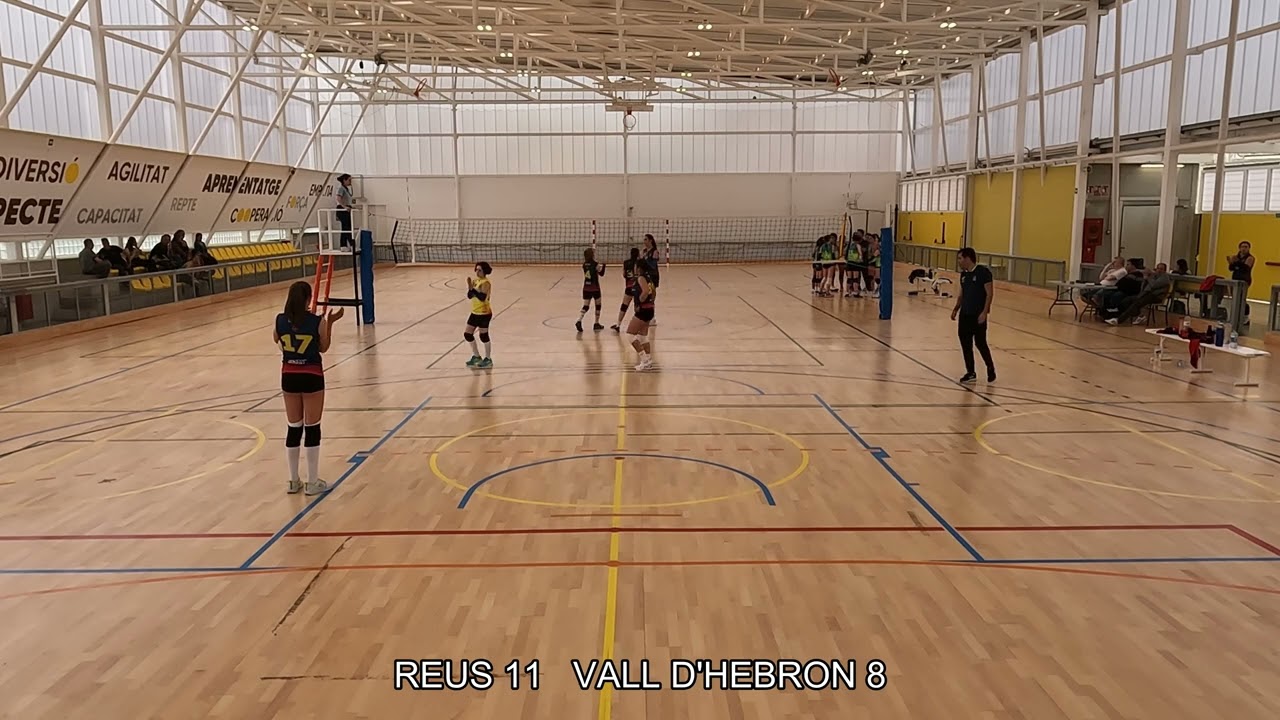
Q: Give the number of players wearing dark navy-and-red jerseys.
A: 5